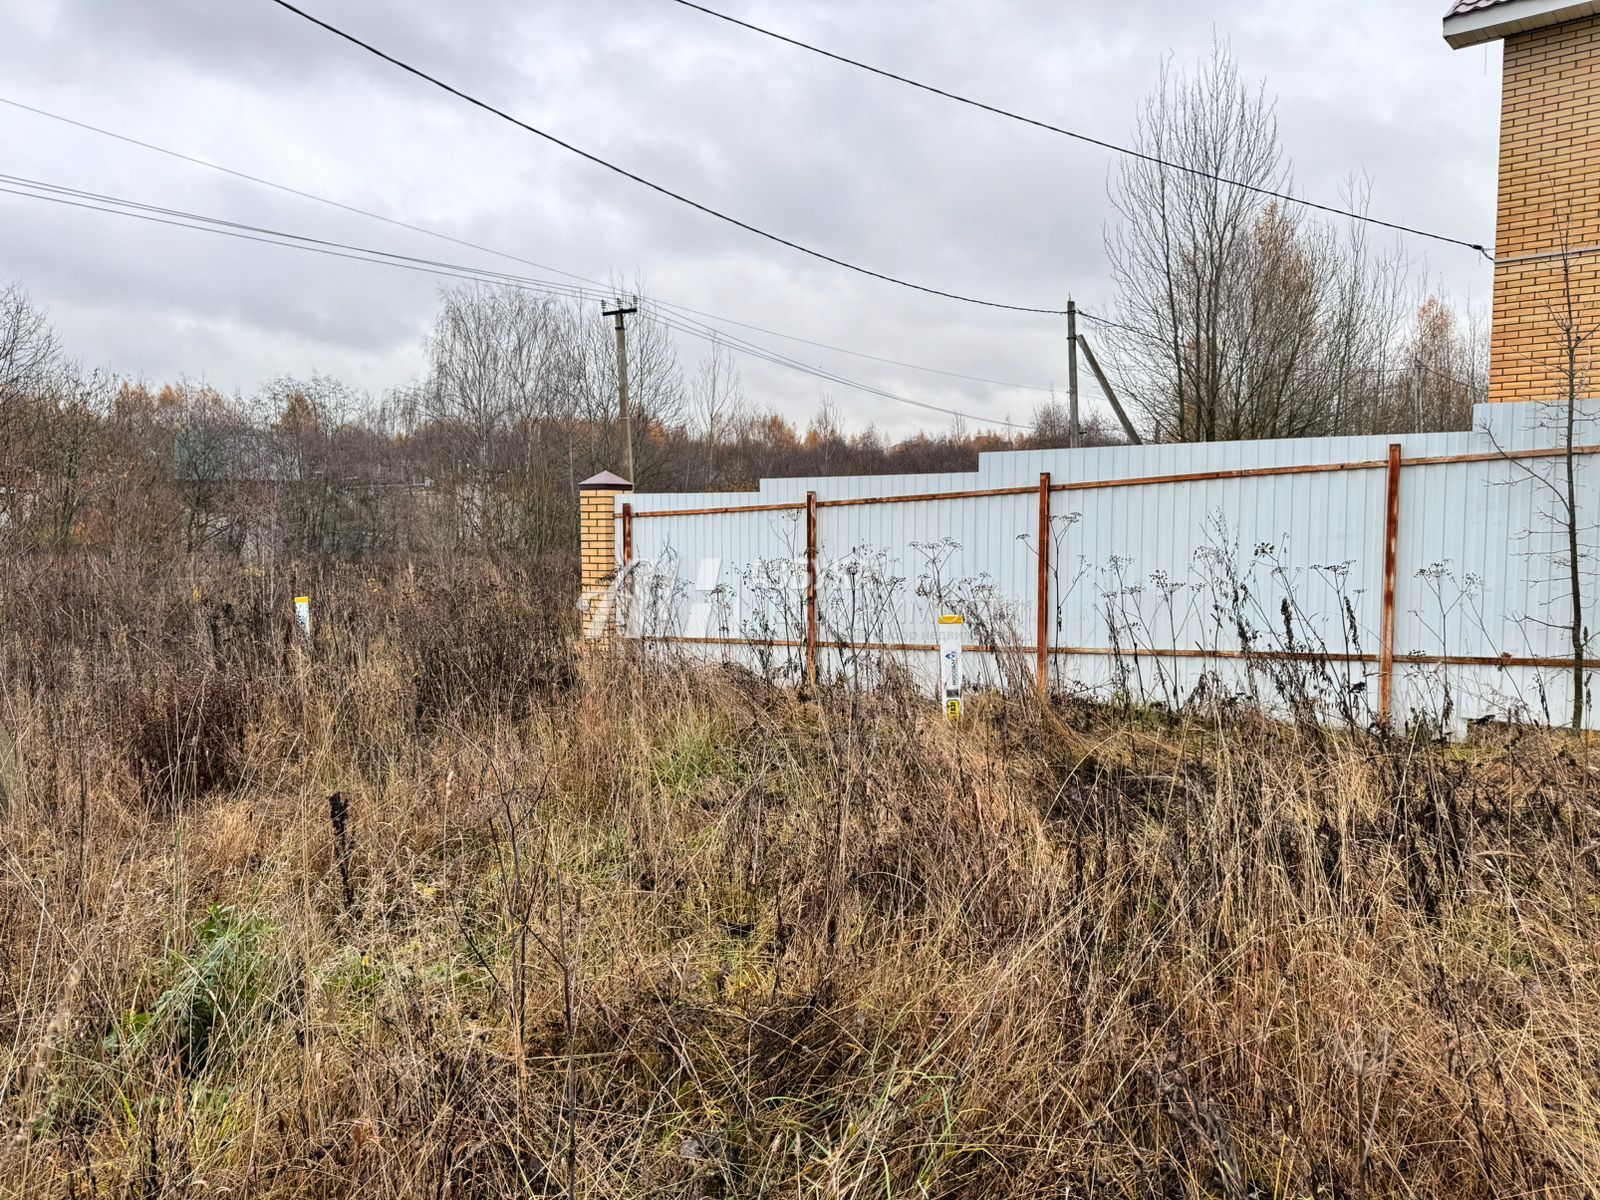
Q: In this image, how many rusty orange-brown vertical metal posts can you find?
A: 4